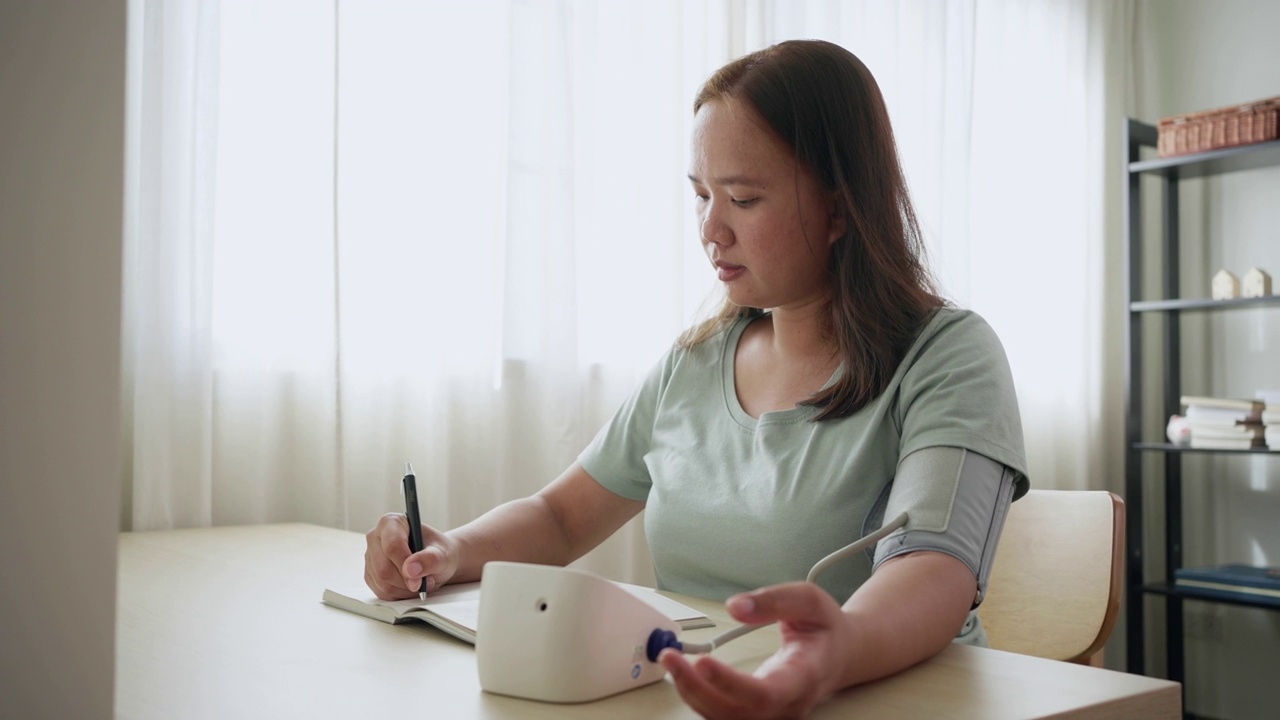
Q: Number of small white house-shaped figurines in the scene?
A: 2